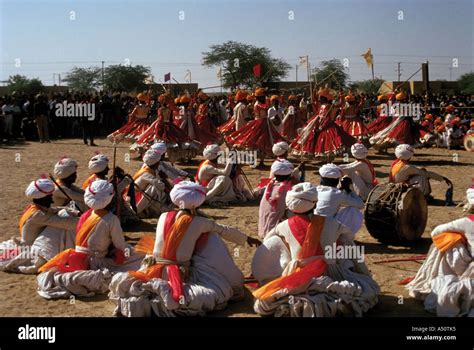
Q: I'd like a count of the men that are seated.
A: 15